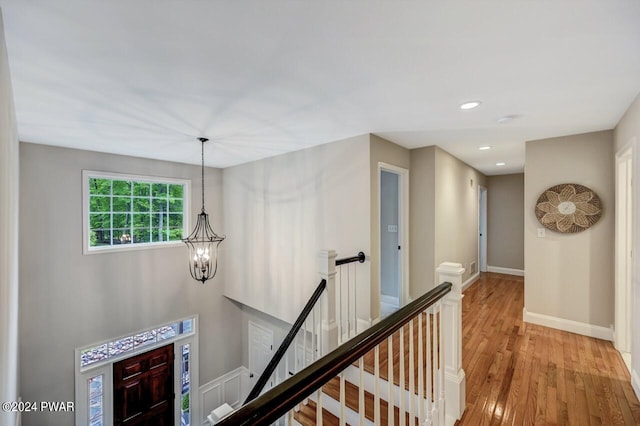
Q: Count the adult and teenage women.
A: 0